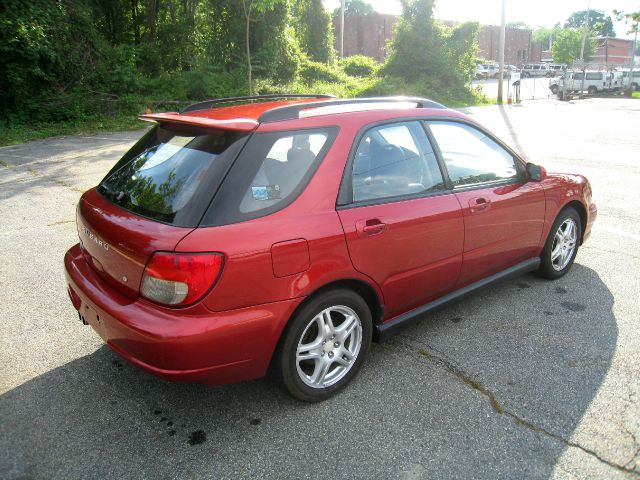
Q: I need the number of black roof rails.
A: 2